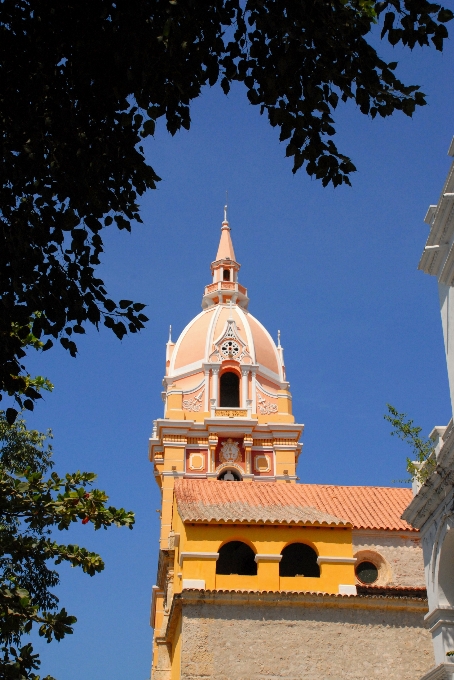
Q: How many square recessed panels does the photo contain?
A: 2